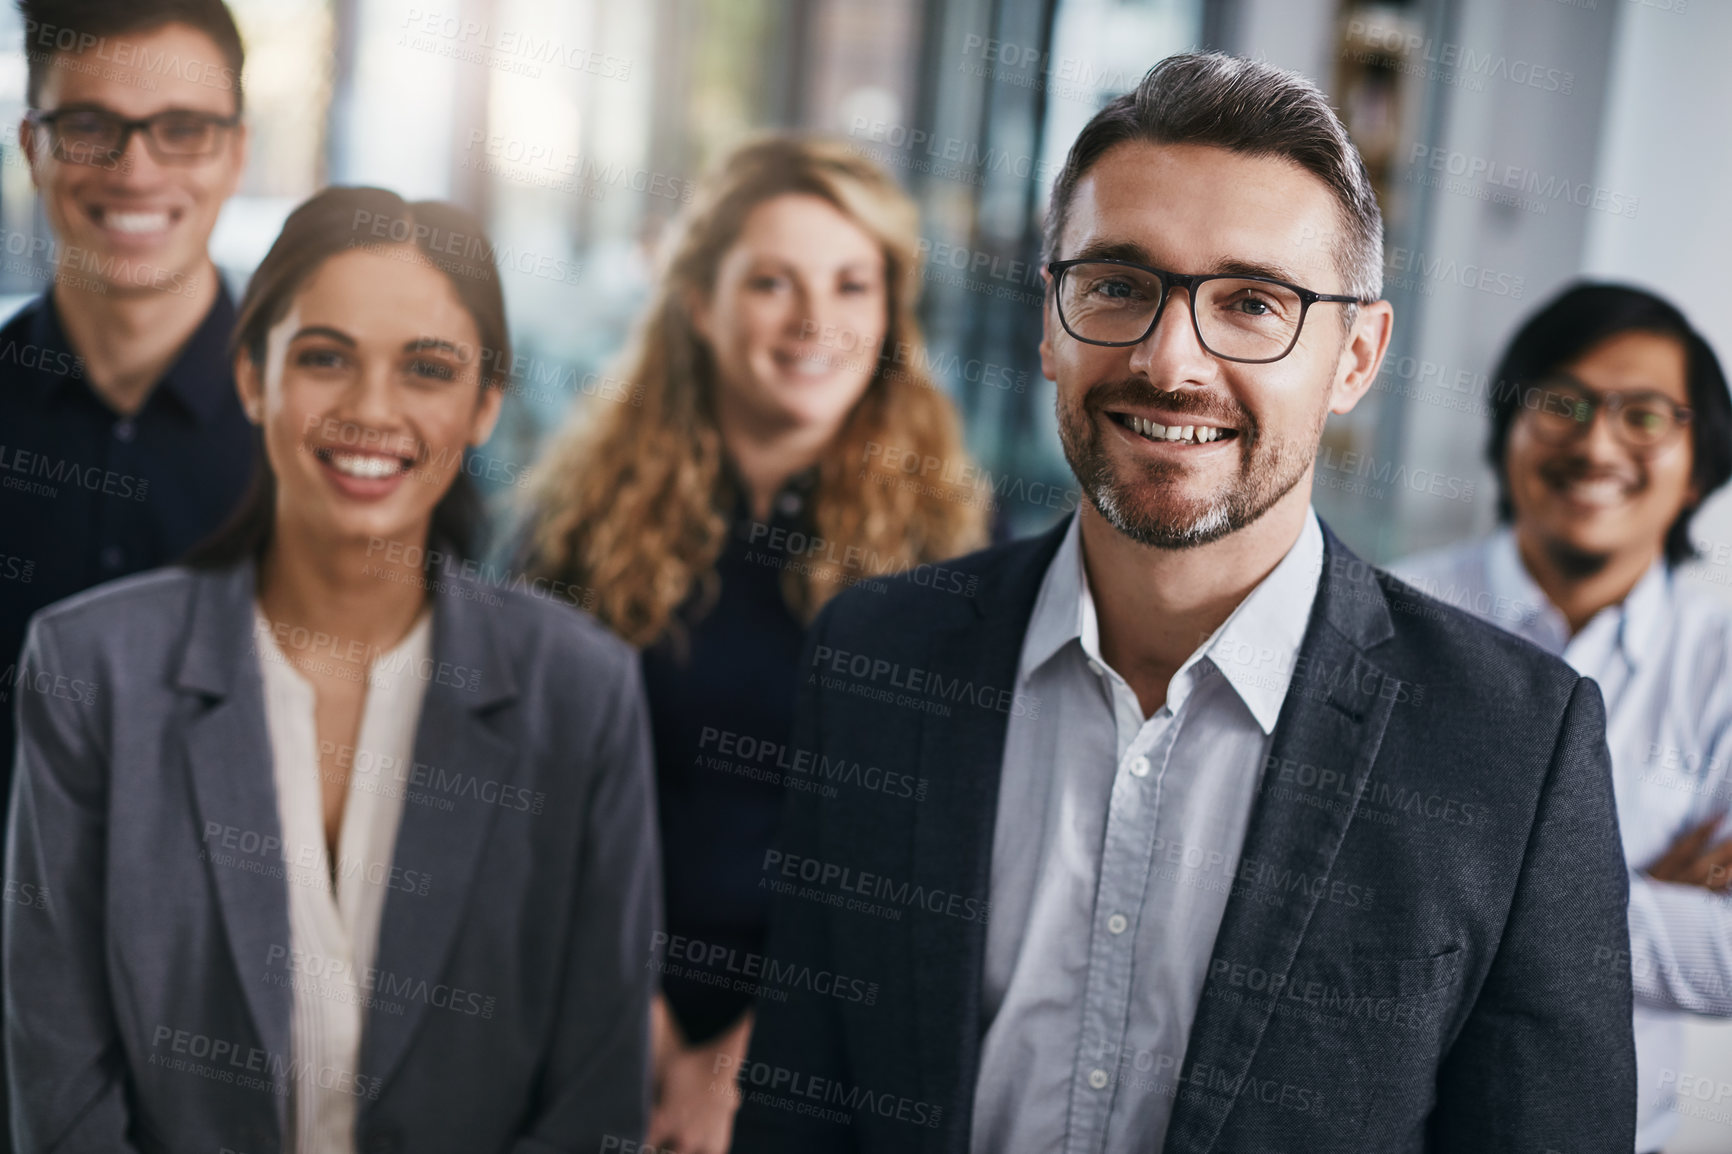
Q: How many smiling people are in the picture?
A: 5